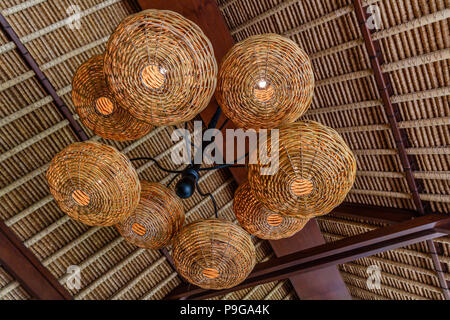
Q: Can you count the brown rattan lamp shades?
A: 8